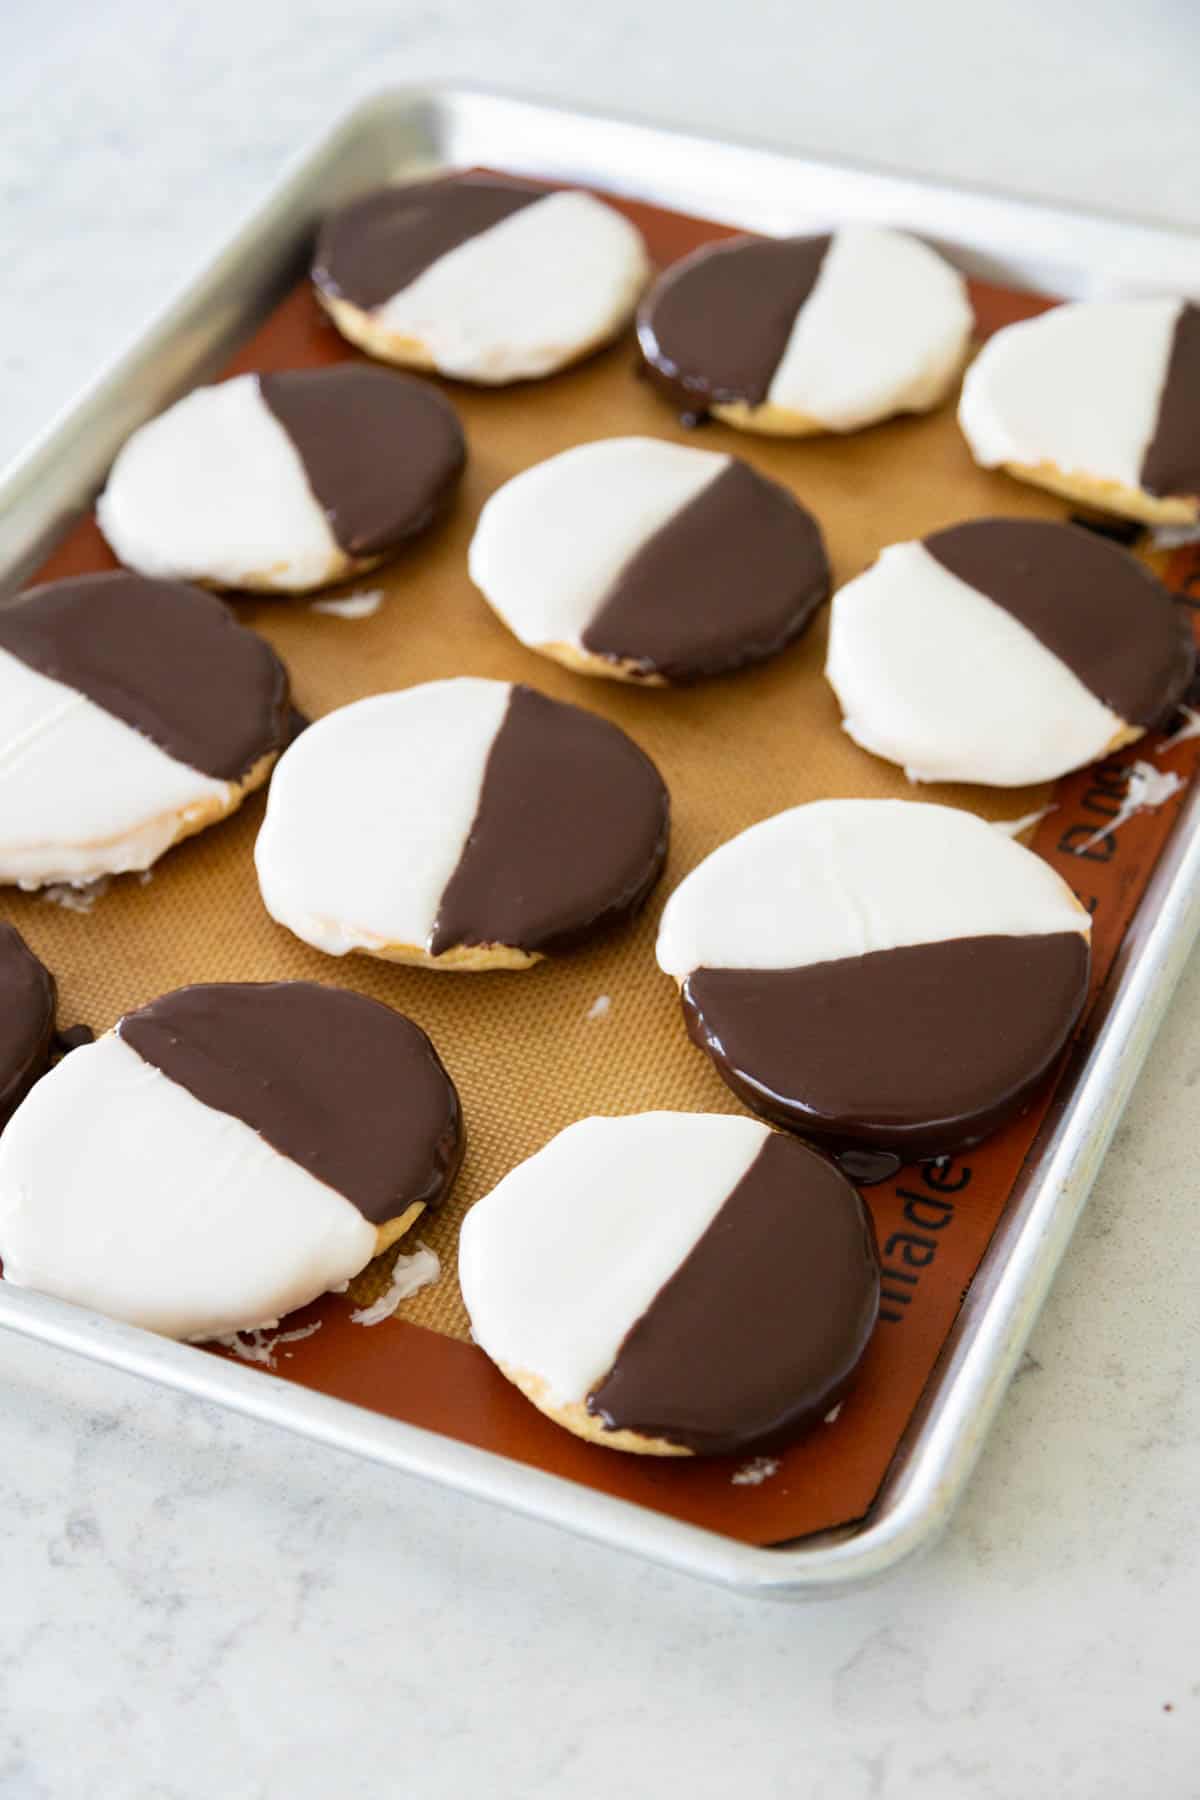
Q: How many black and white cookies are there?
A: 12